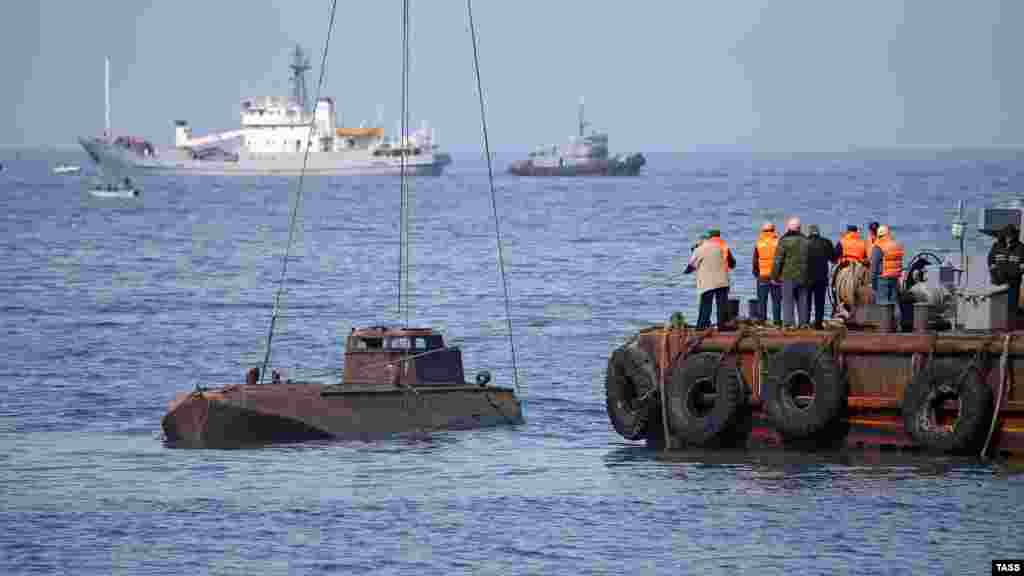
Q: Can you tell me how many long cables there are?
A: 4